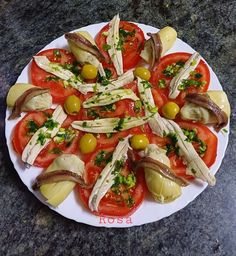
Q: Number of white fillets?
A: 10